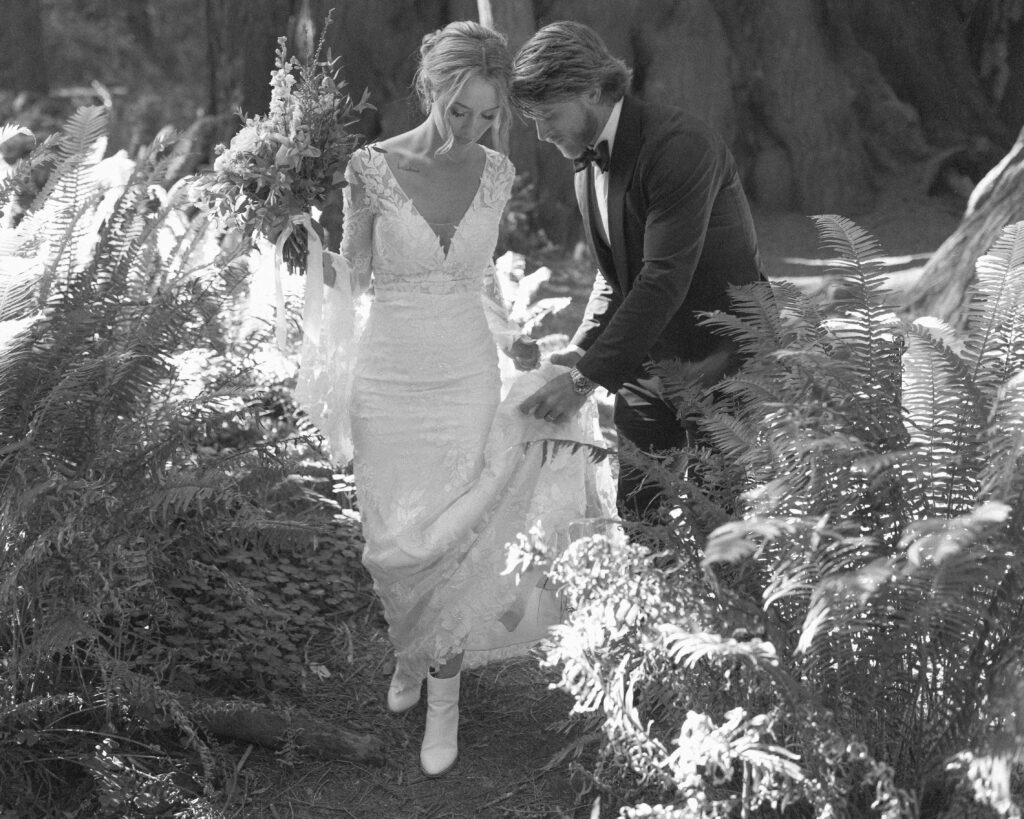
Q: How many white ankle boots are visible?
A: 2